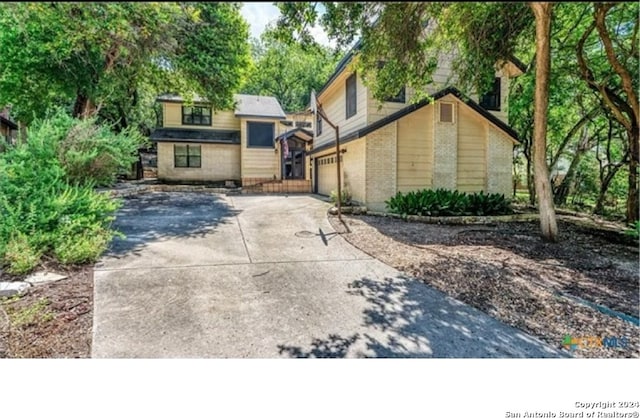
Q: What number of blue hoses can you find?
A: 1